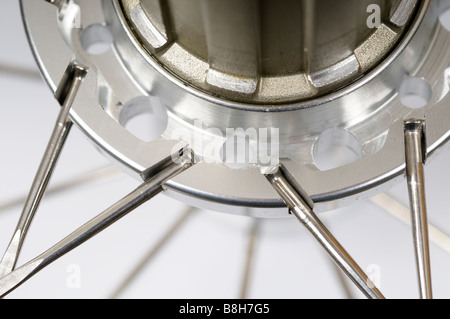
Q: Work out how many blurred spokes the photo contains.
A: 6